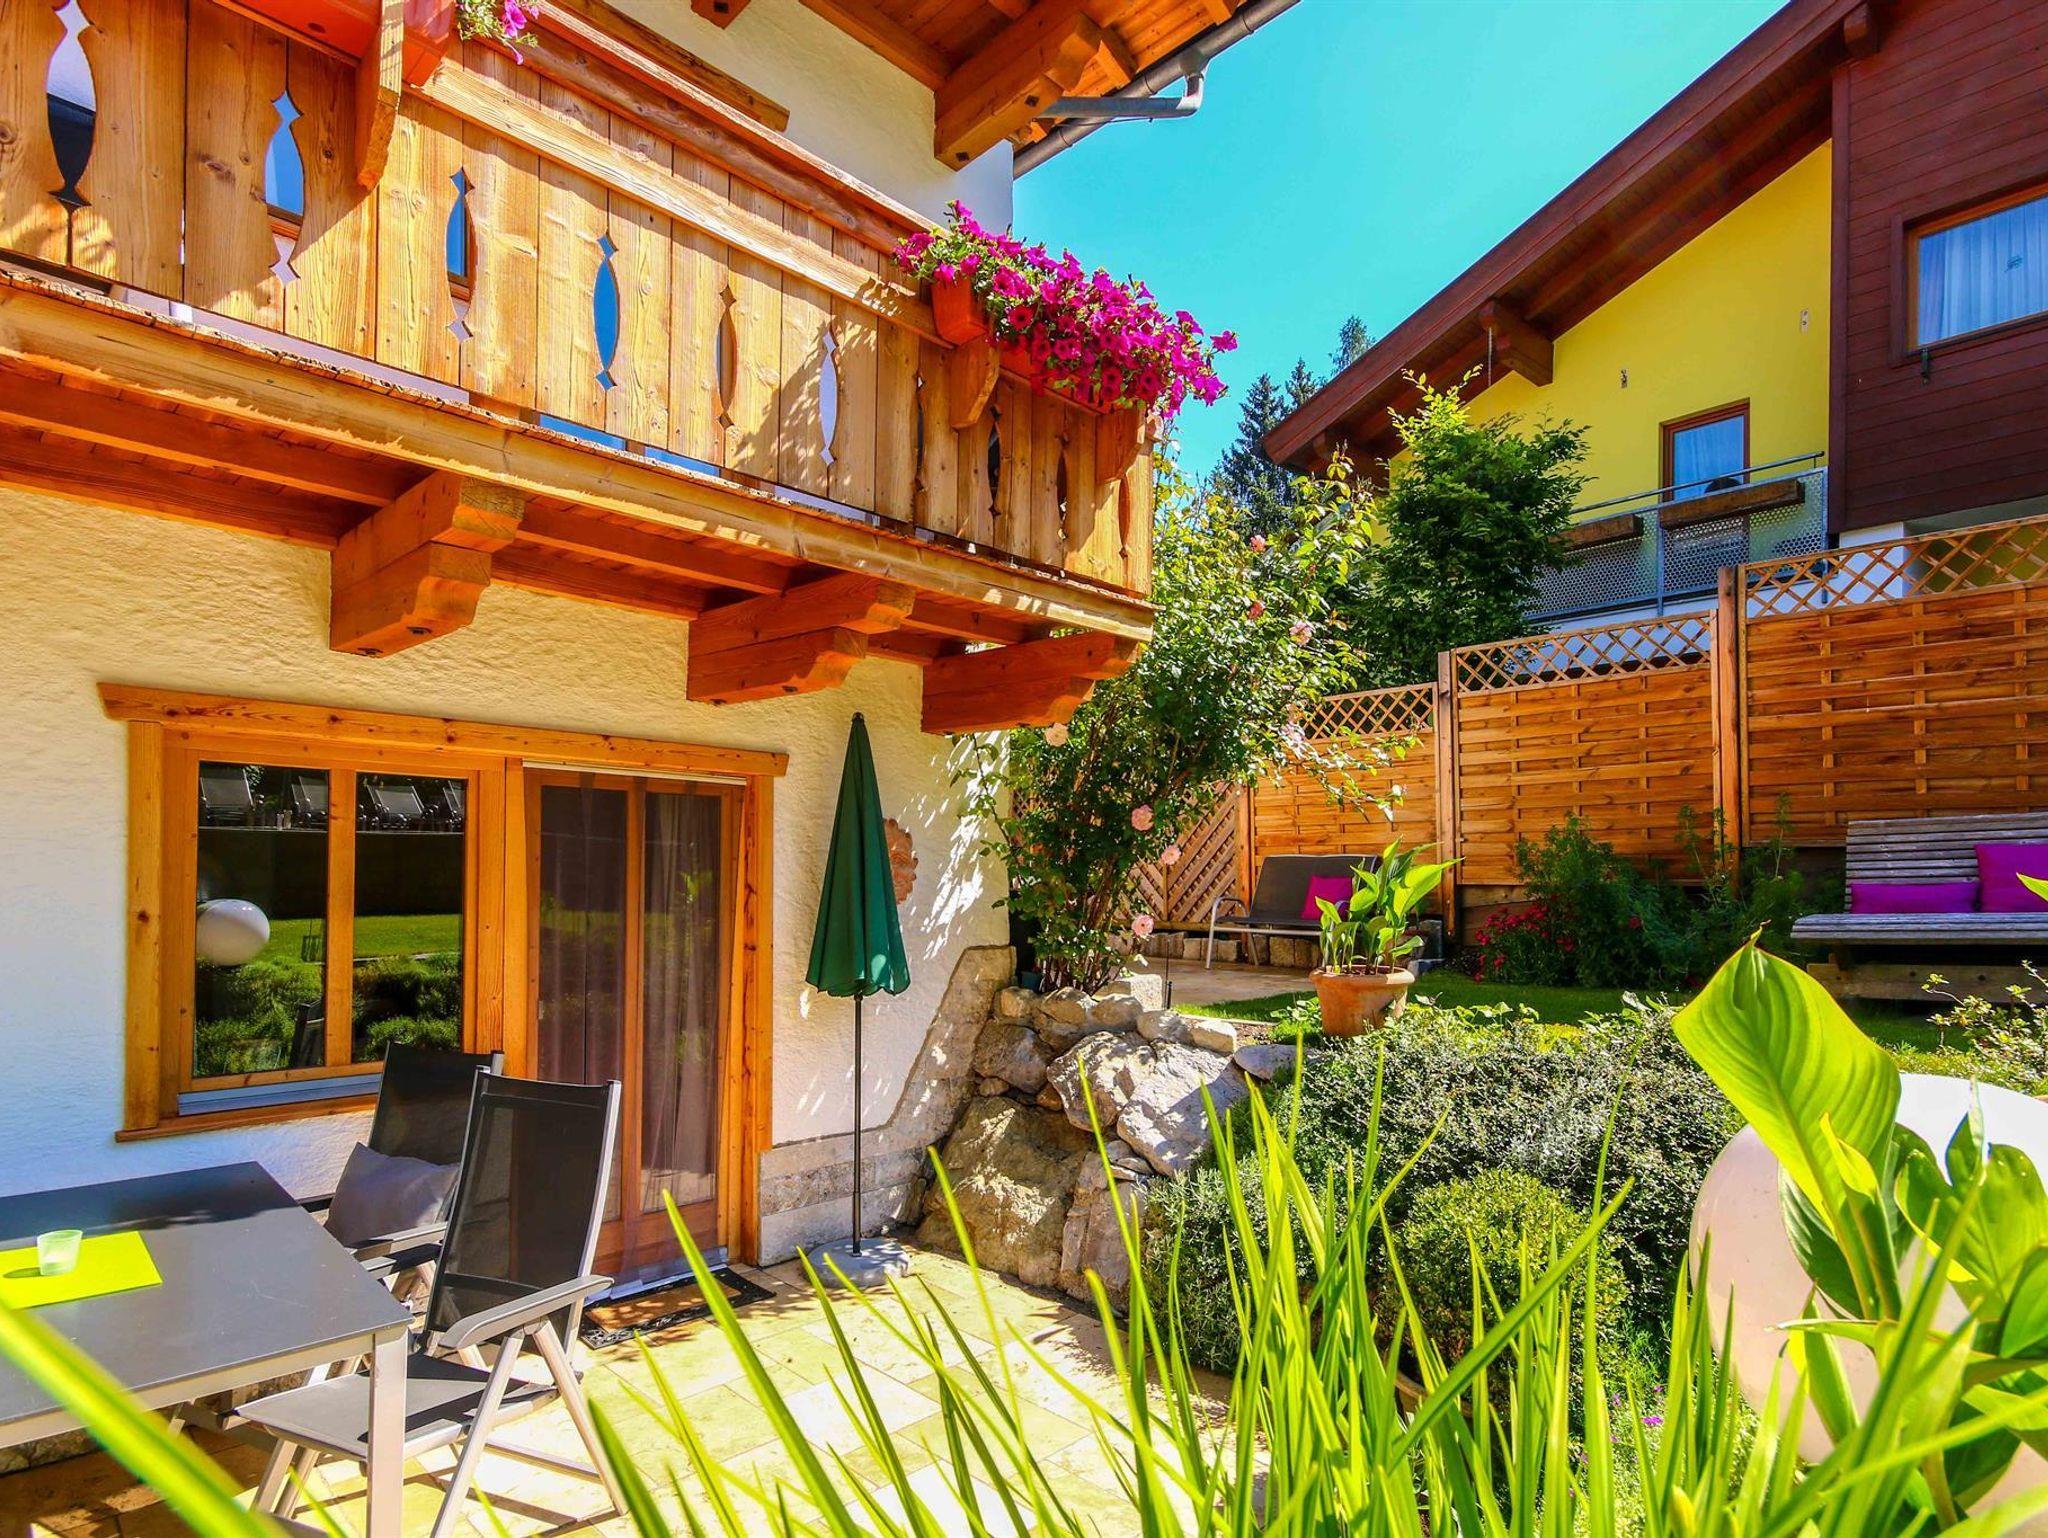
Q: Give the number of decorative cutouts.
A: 10